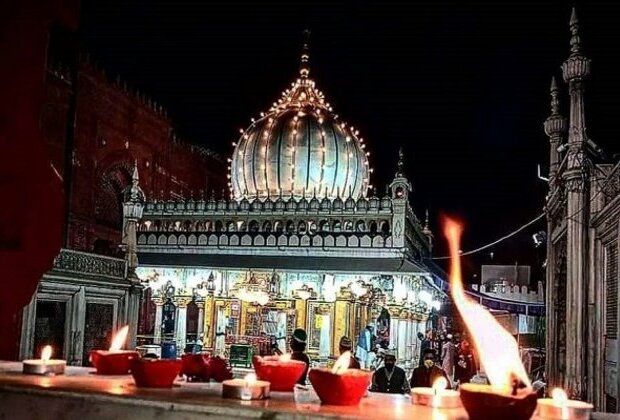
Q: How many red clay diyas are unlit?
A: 1